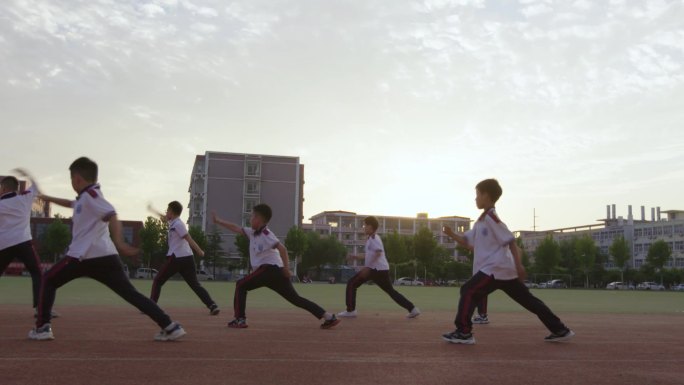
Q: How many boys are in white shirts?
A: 6